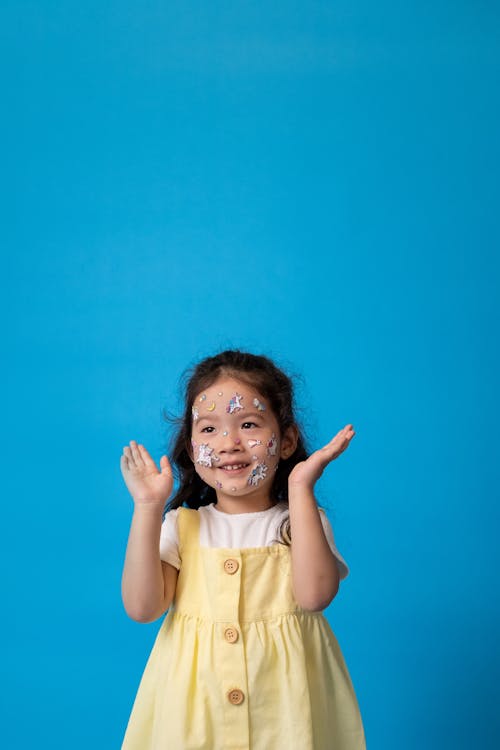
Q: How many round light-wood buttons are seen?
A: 3